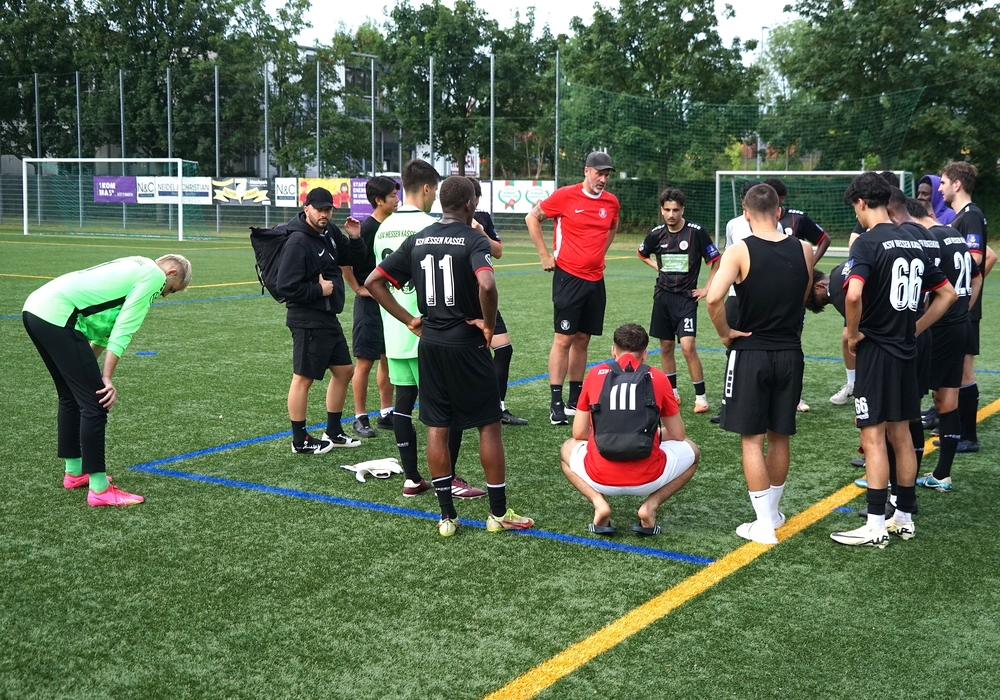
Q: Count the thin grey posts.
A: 11